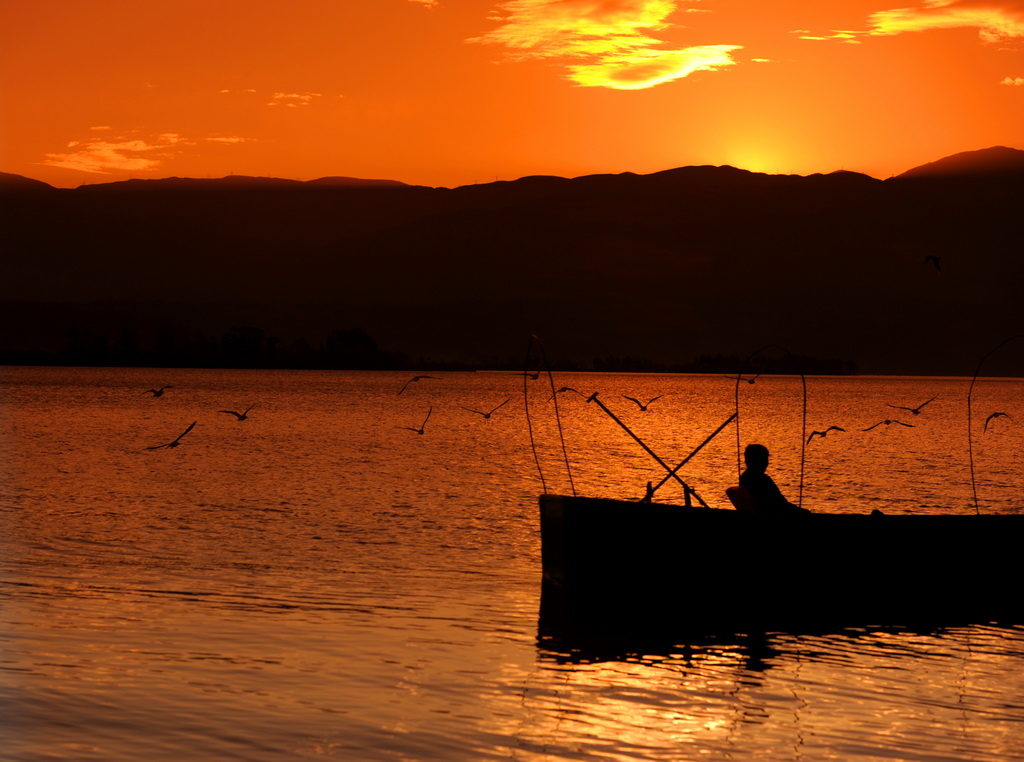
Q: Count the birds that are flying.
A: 15